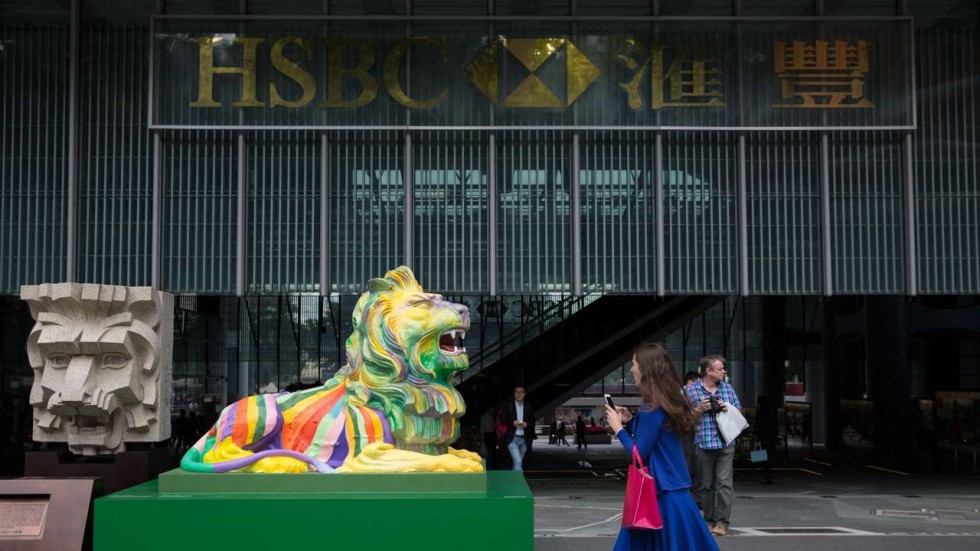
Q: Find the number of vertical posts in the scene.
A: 11